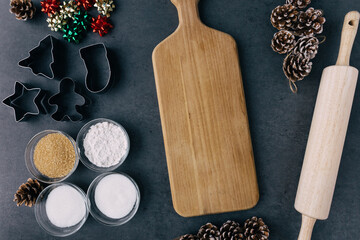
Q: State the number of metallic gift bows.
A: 8